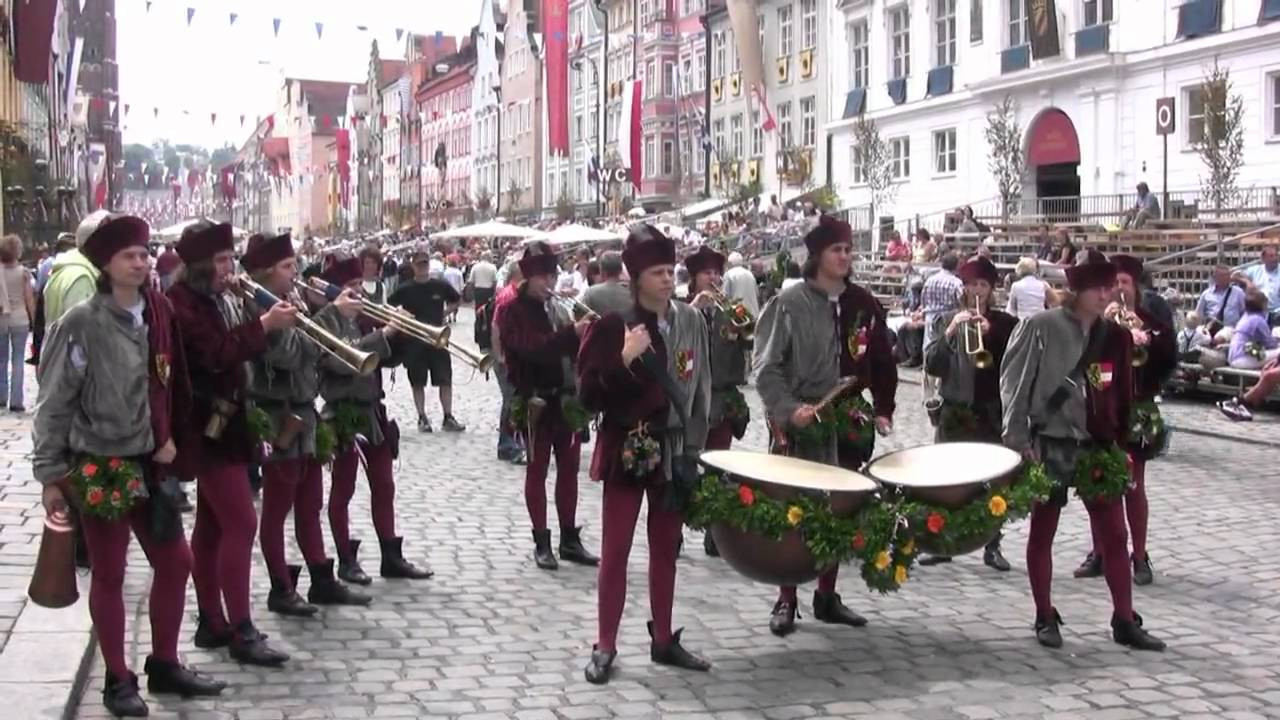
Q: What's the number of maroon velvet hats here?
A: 11